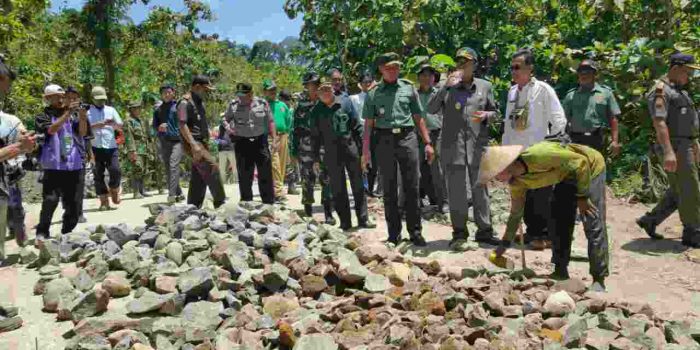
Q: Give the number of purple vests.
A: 1